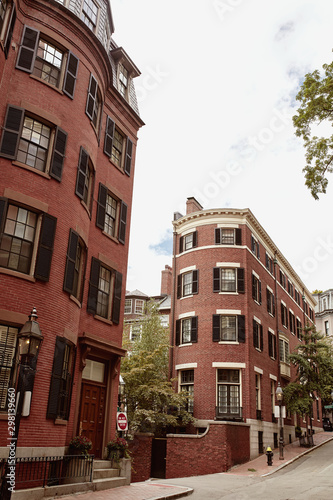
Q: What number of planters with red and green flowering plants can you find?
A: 2